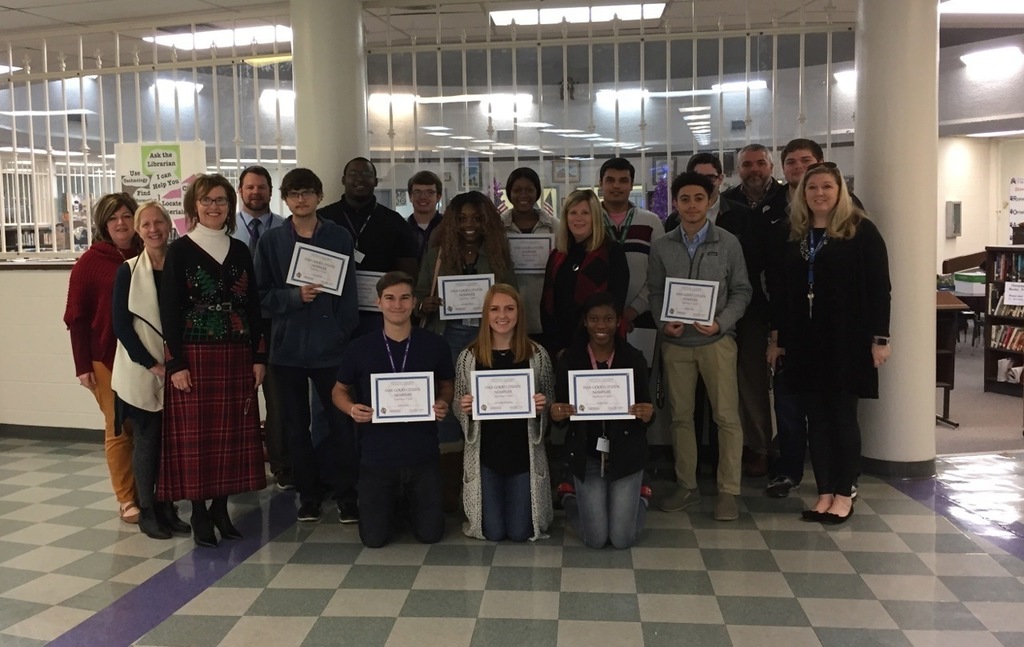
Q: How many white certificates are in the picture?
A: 8